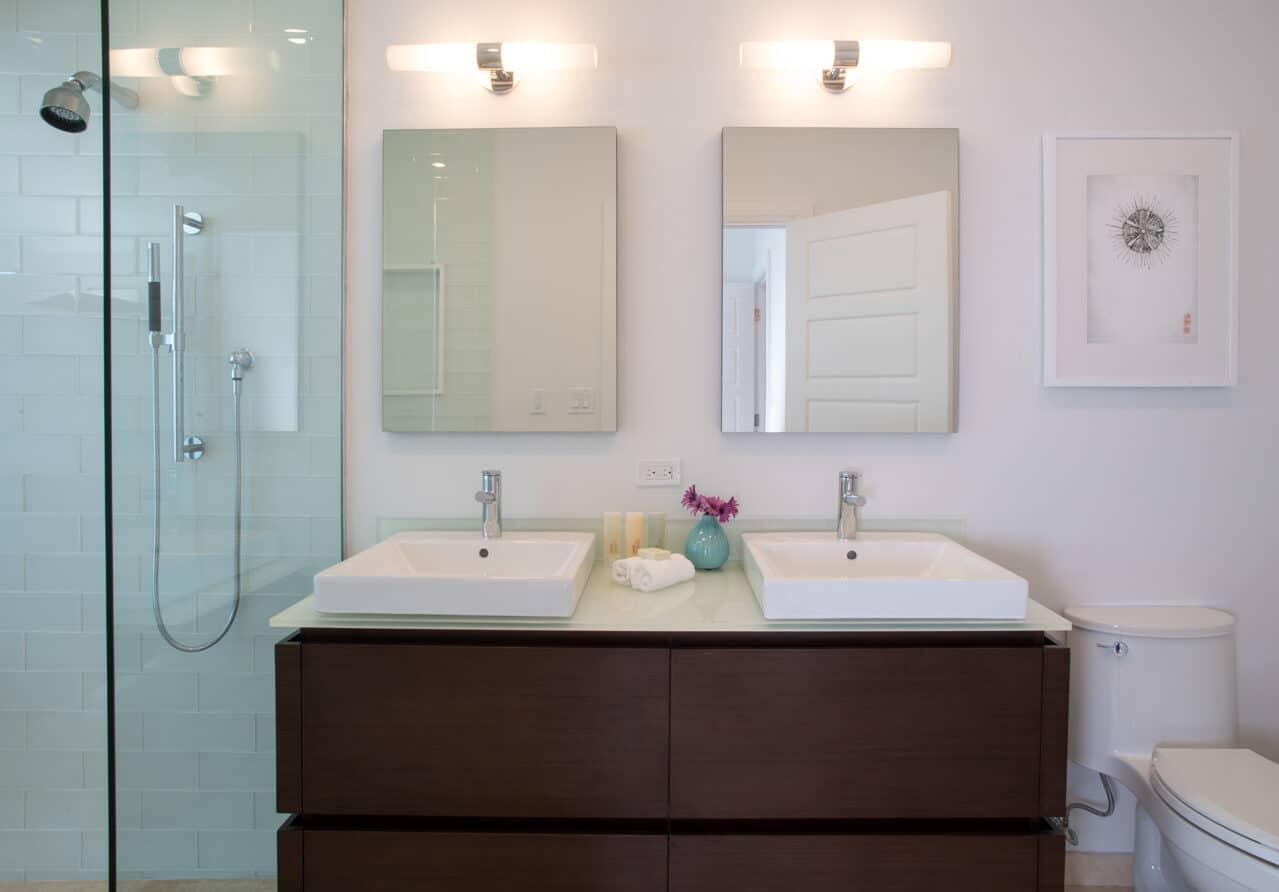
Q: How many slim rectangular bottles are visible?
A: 3